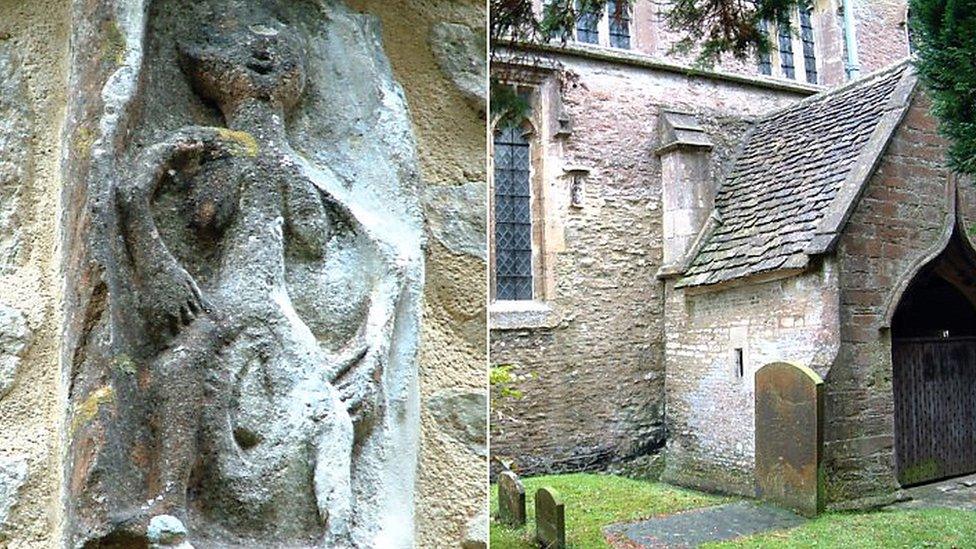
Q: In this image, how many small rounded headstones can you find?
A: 2